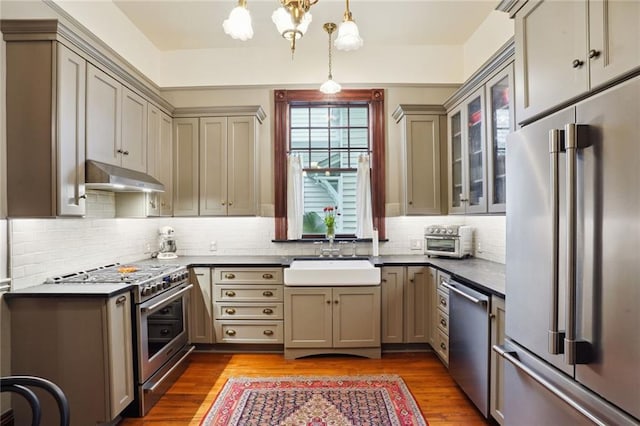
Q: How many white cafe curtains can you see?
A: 2